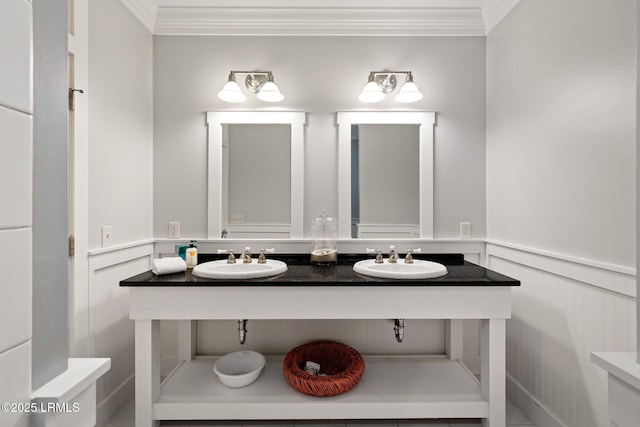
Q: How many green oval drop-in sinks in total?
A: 0